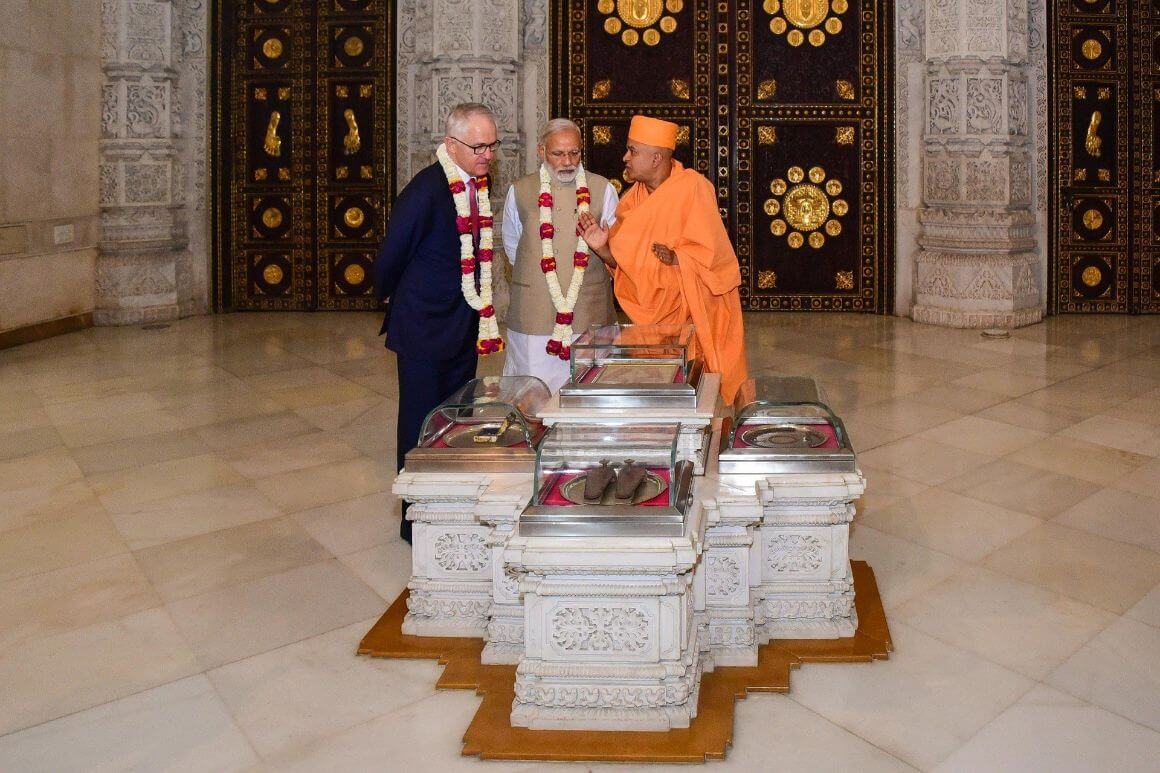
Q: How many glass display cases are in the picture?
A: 4